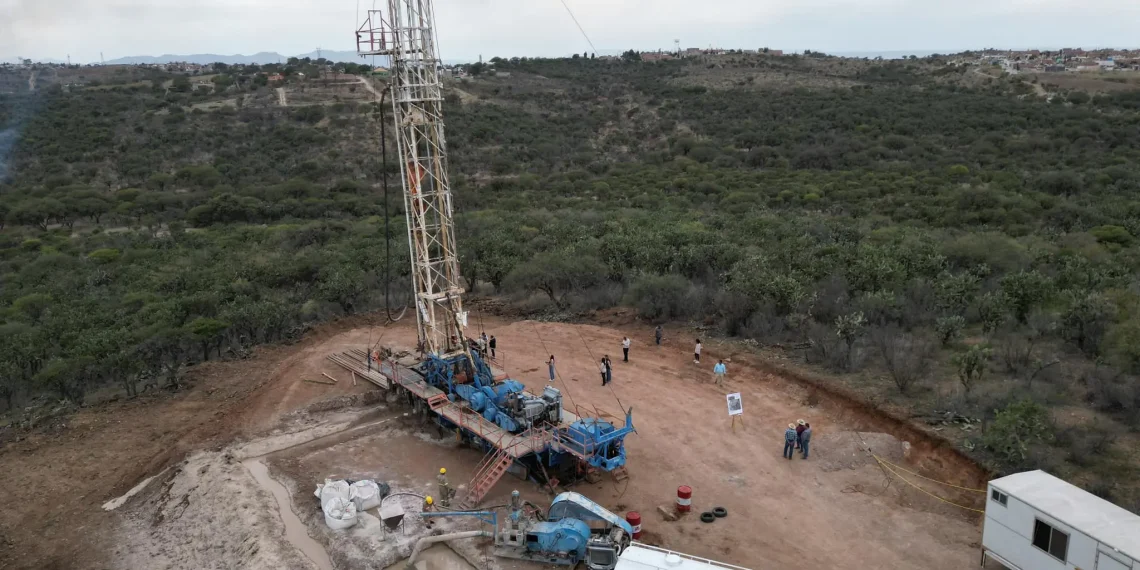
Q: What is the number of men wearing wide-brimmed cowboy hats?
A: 2